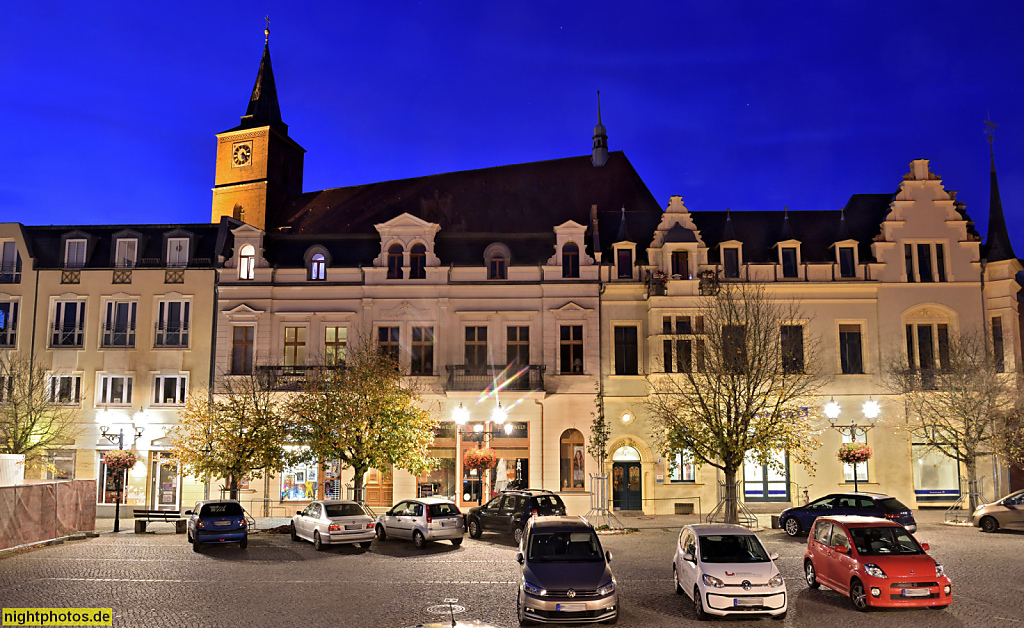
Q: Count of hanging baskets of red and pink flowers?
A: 3